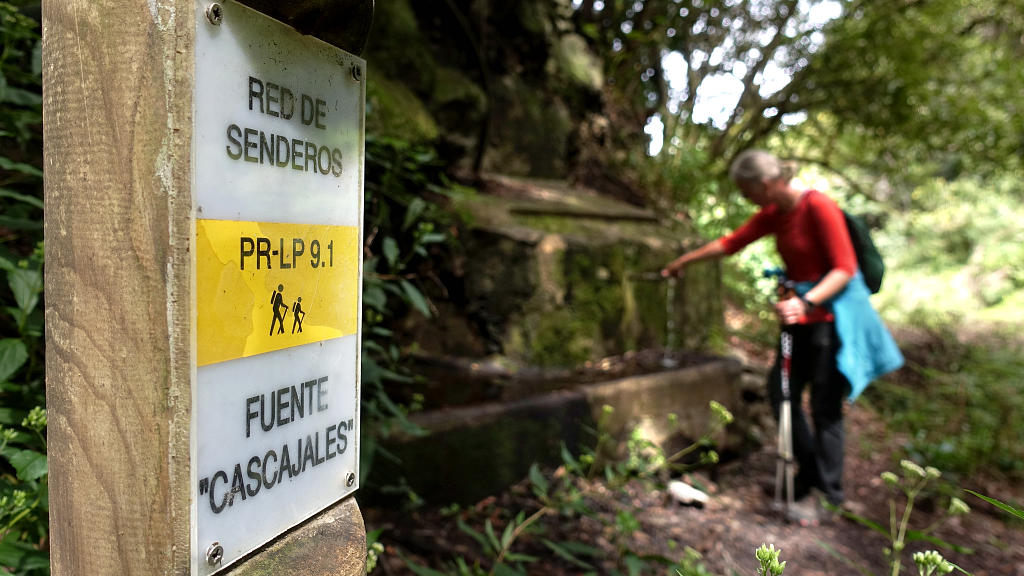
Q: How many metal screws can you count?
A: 4